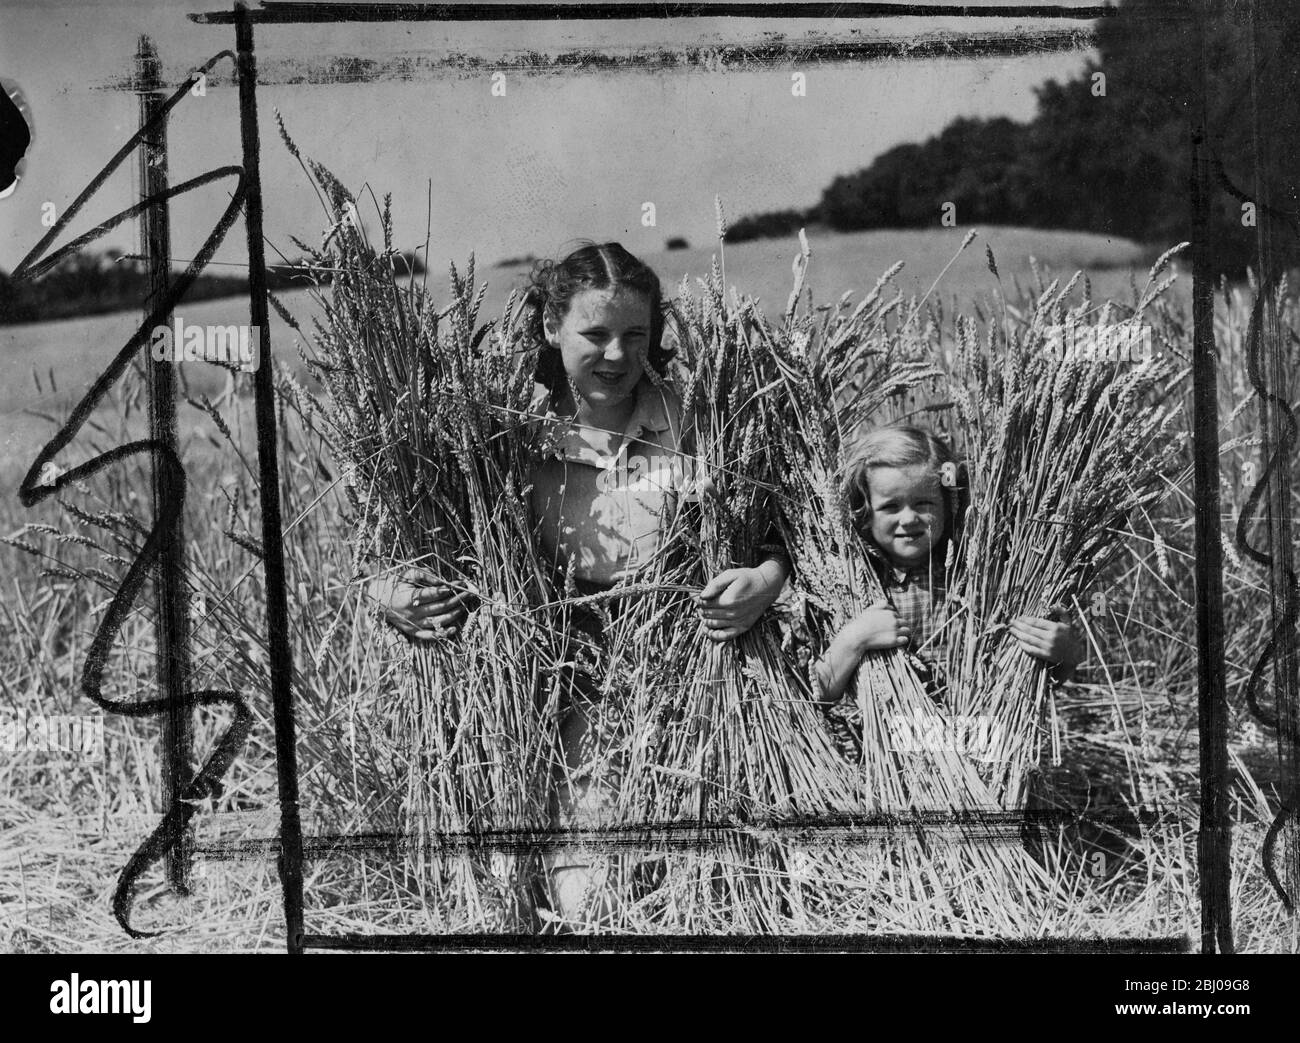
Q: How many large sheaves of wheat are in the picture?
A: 4